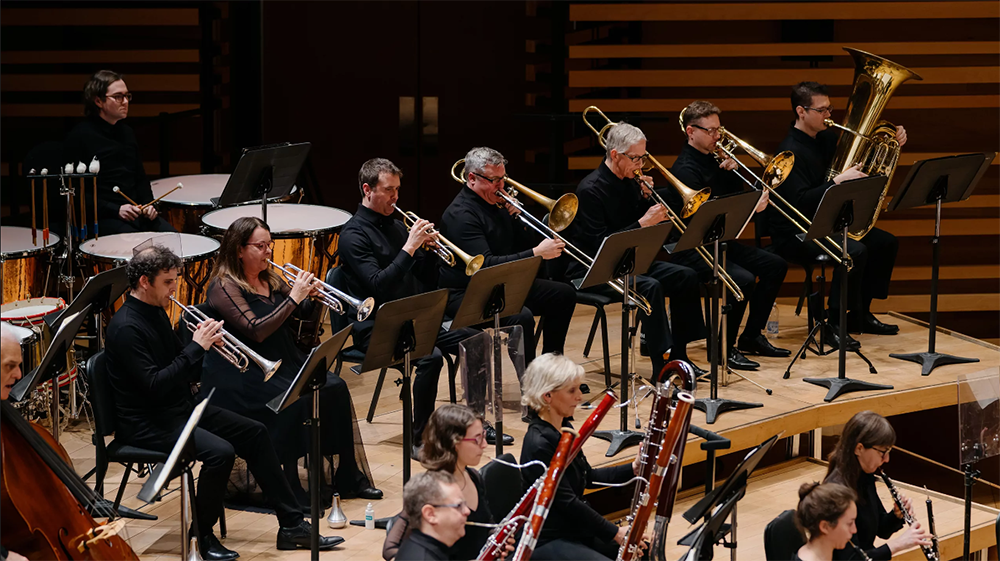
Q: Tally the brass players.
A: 7